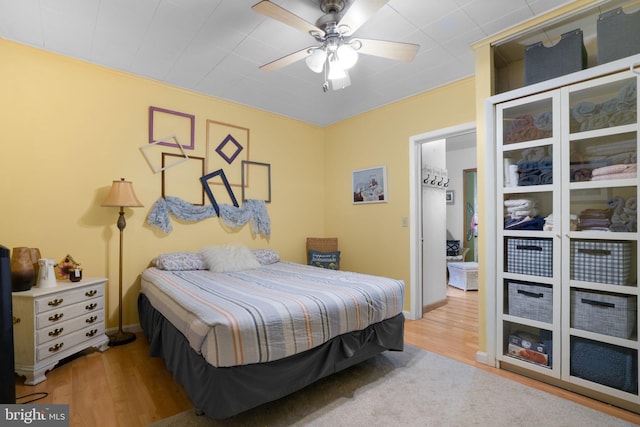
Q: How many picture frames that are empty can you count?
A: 7